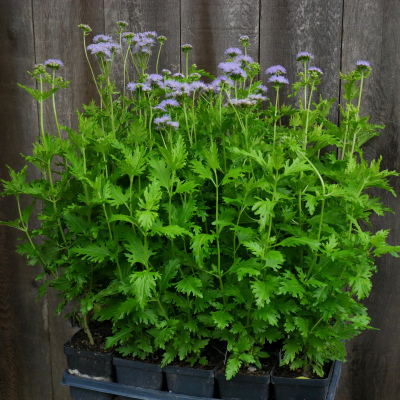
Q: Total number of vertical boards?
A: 6